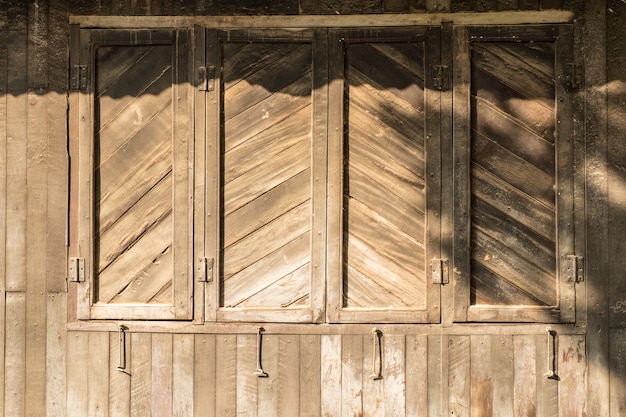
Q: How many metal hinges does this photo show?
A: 8